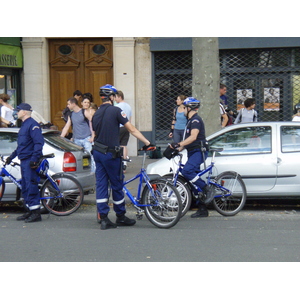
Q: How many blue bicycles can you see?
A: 3